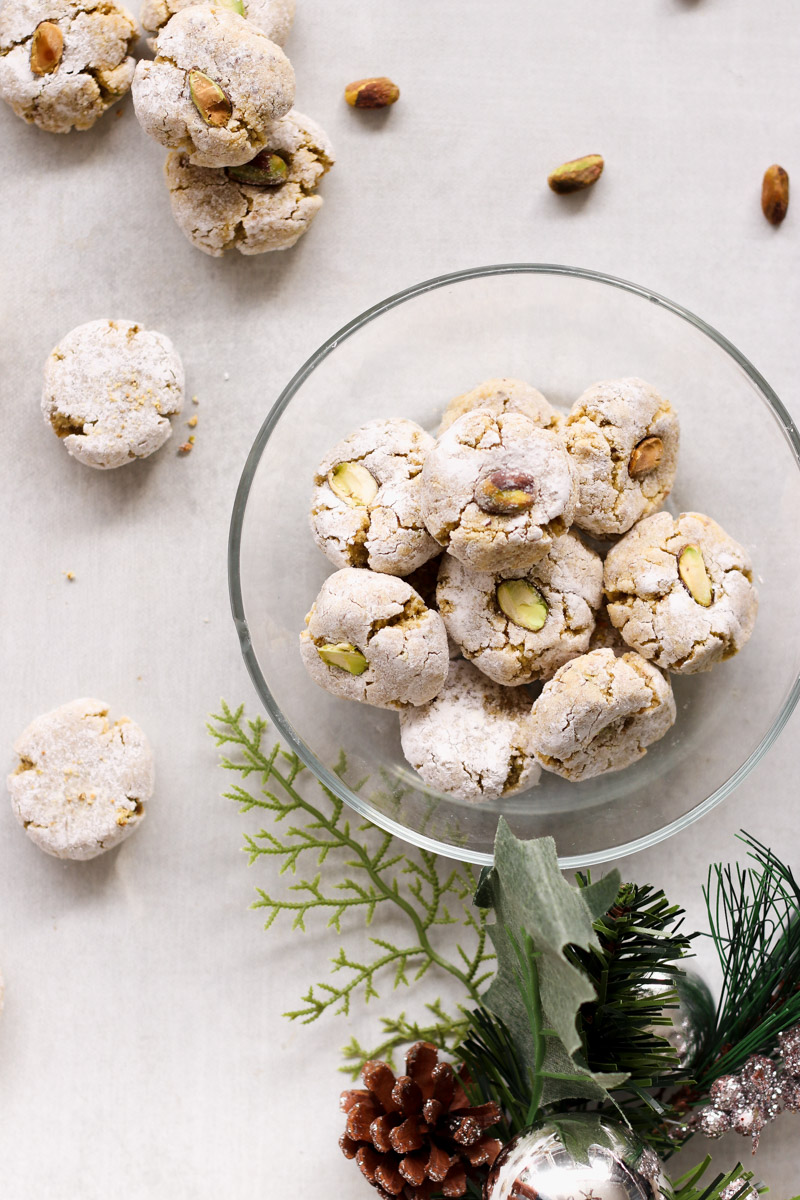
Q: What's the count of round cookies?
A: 15